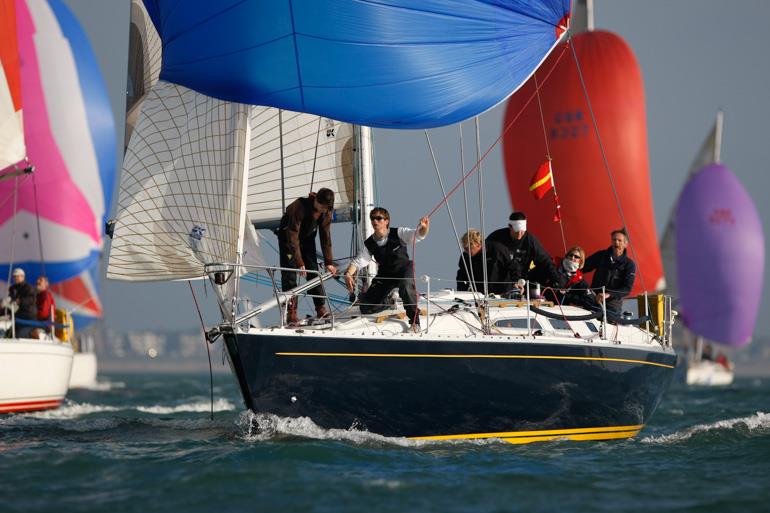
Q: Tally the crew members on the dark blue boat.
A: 6